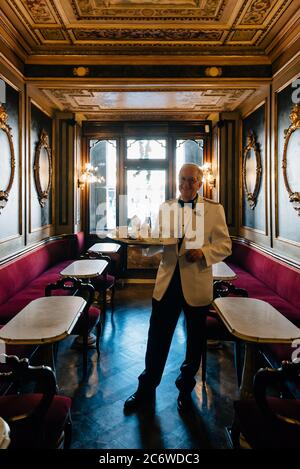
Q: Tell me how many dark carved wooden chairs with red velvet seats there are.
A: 5